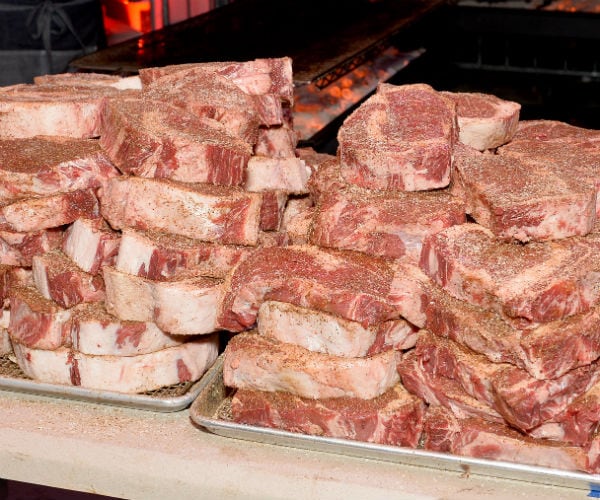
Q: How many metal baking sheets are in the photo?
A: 2